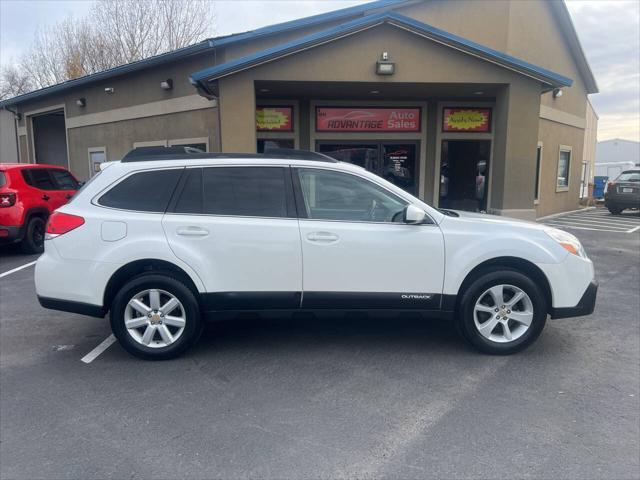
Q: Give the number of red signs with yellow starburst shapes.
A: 2